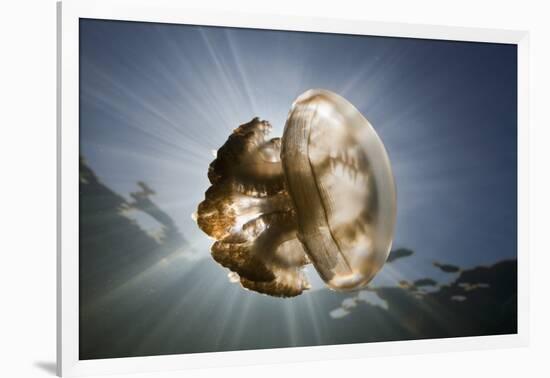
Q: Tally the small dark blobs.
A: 3